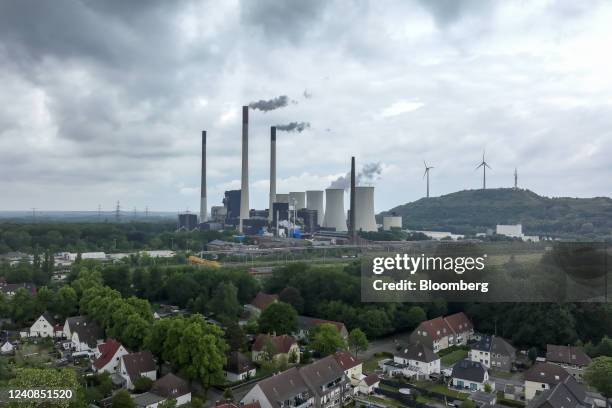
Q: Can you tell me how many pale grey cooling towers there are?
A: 5